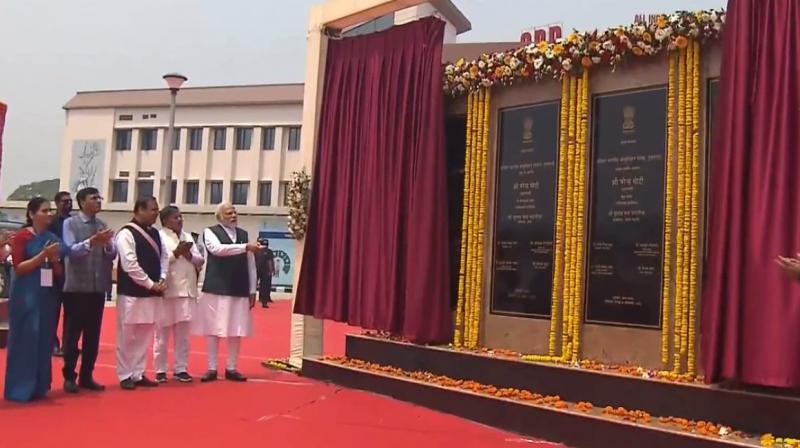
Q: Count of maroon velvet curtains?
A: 2